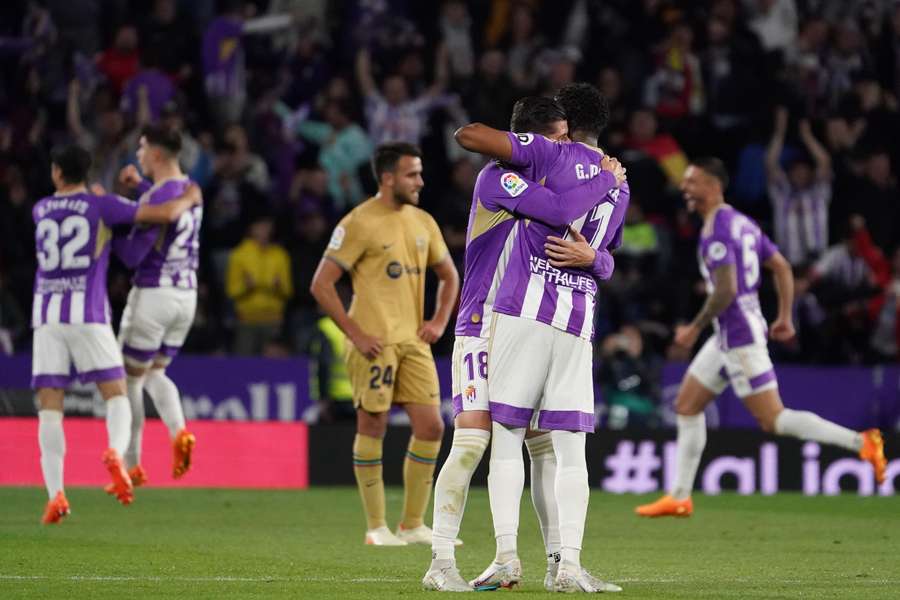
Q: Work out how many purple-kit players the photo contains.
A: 5